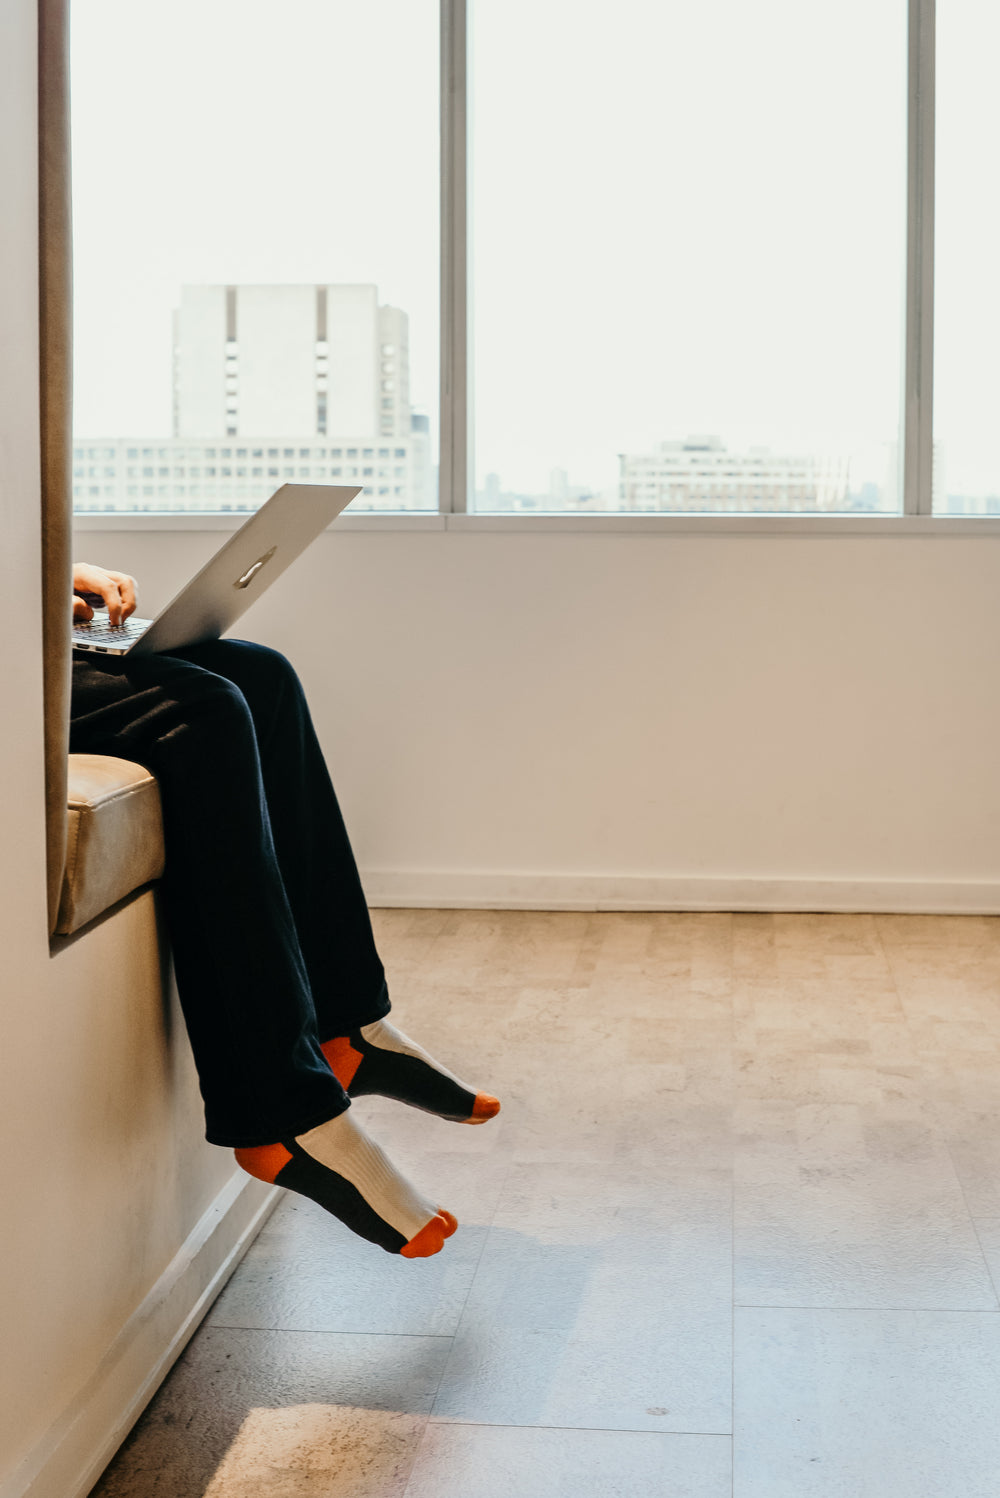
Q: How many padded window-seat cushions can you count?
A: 1